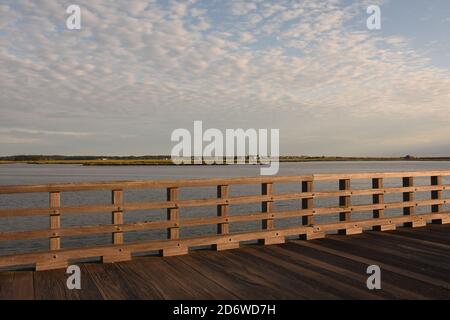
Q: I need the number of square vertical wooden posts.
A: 10